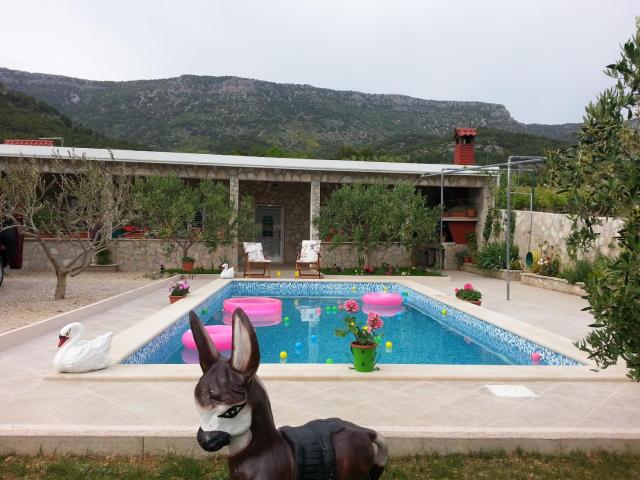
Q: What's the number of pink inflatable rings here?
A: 3